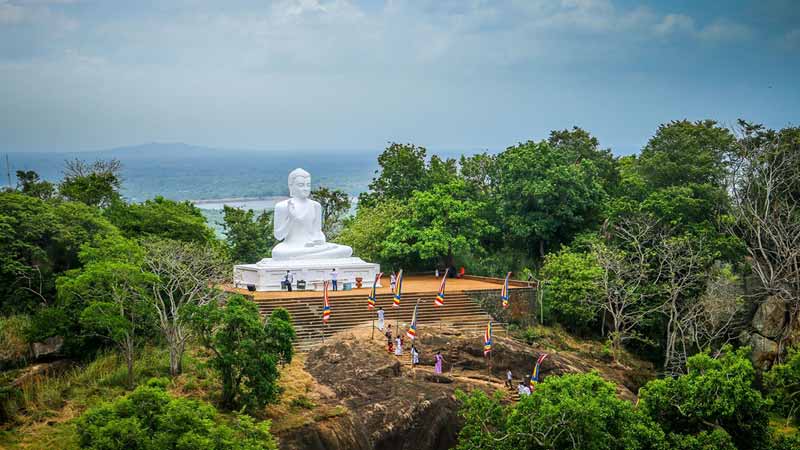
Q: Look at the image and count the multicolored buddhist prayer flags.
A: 8